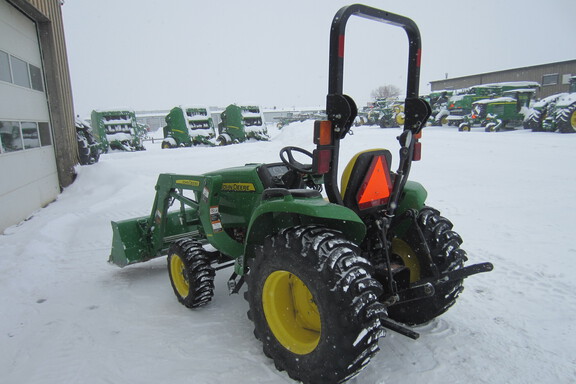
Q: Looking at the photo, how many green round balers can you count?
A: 3